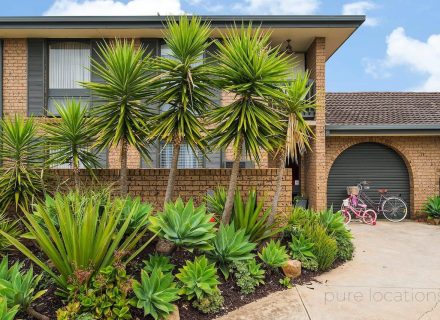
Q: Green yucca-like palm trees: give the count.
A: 6